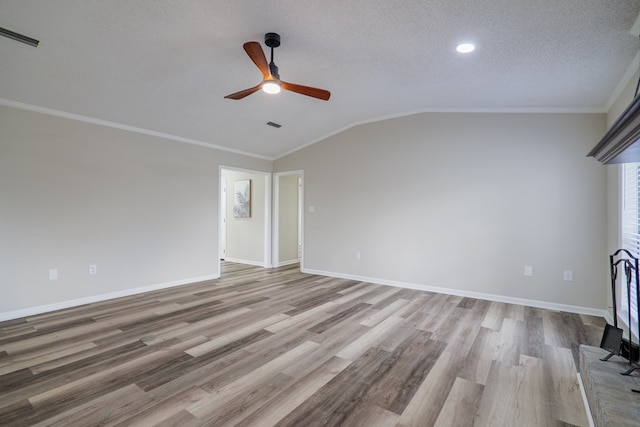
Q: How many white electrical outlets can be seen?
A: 5